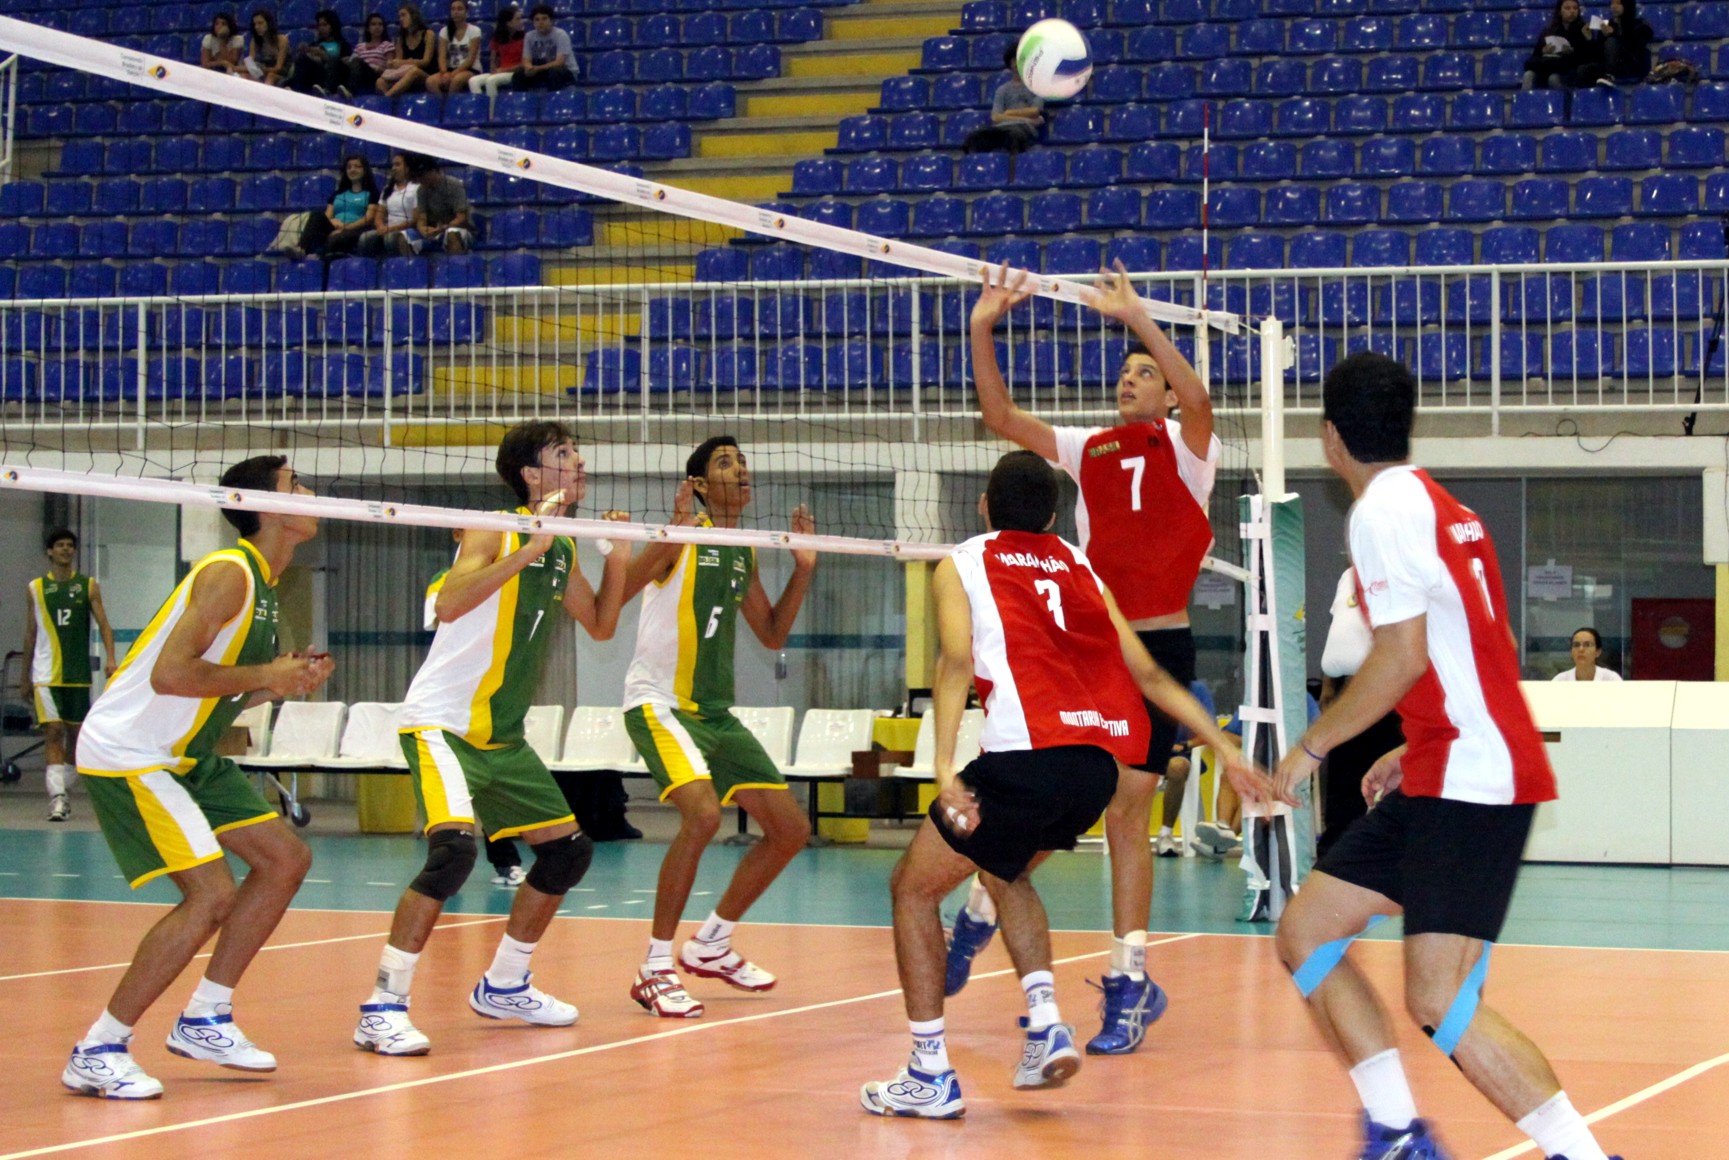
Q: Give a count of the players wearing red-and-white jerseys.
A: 3